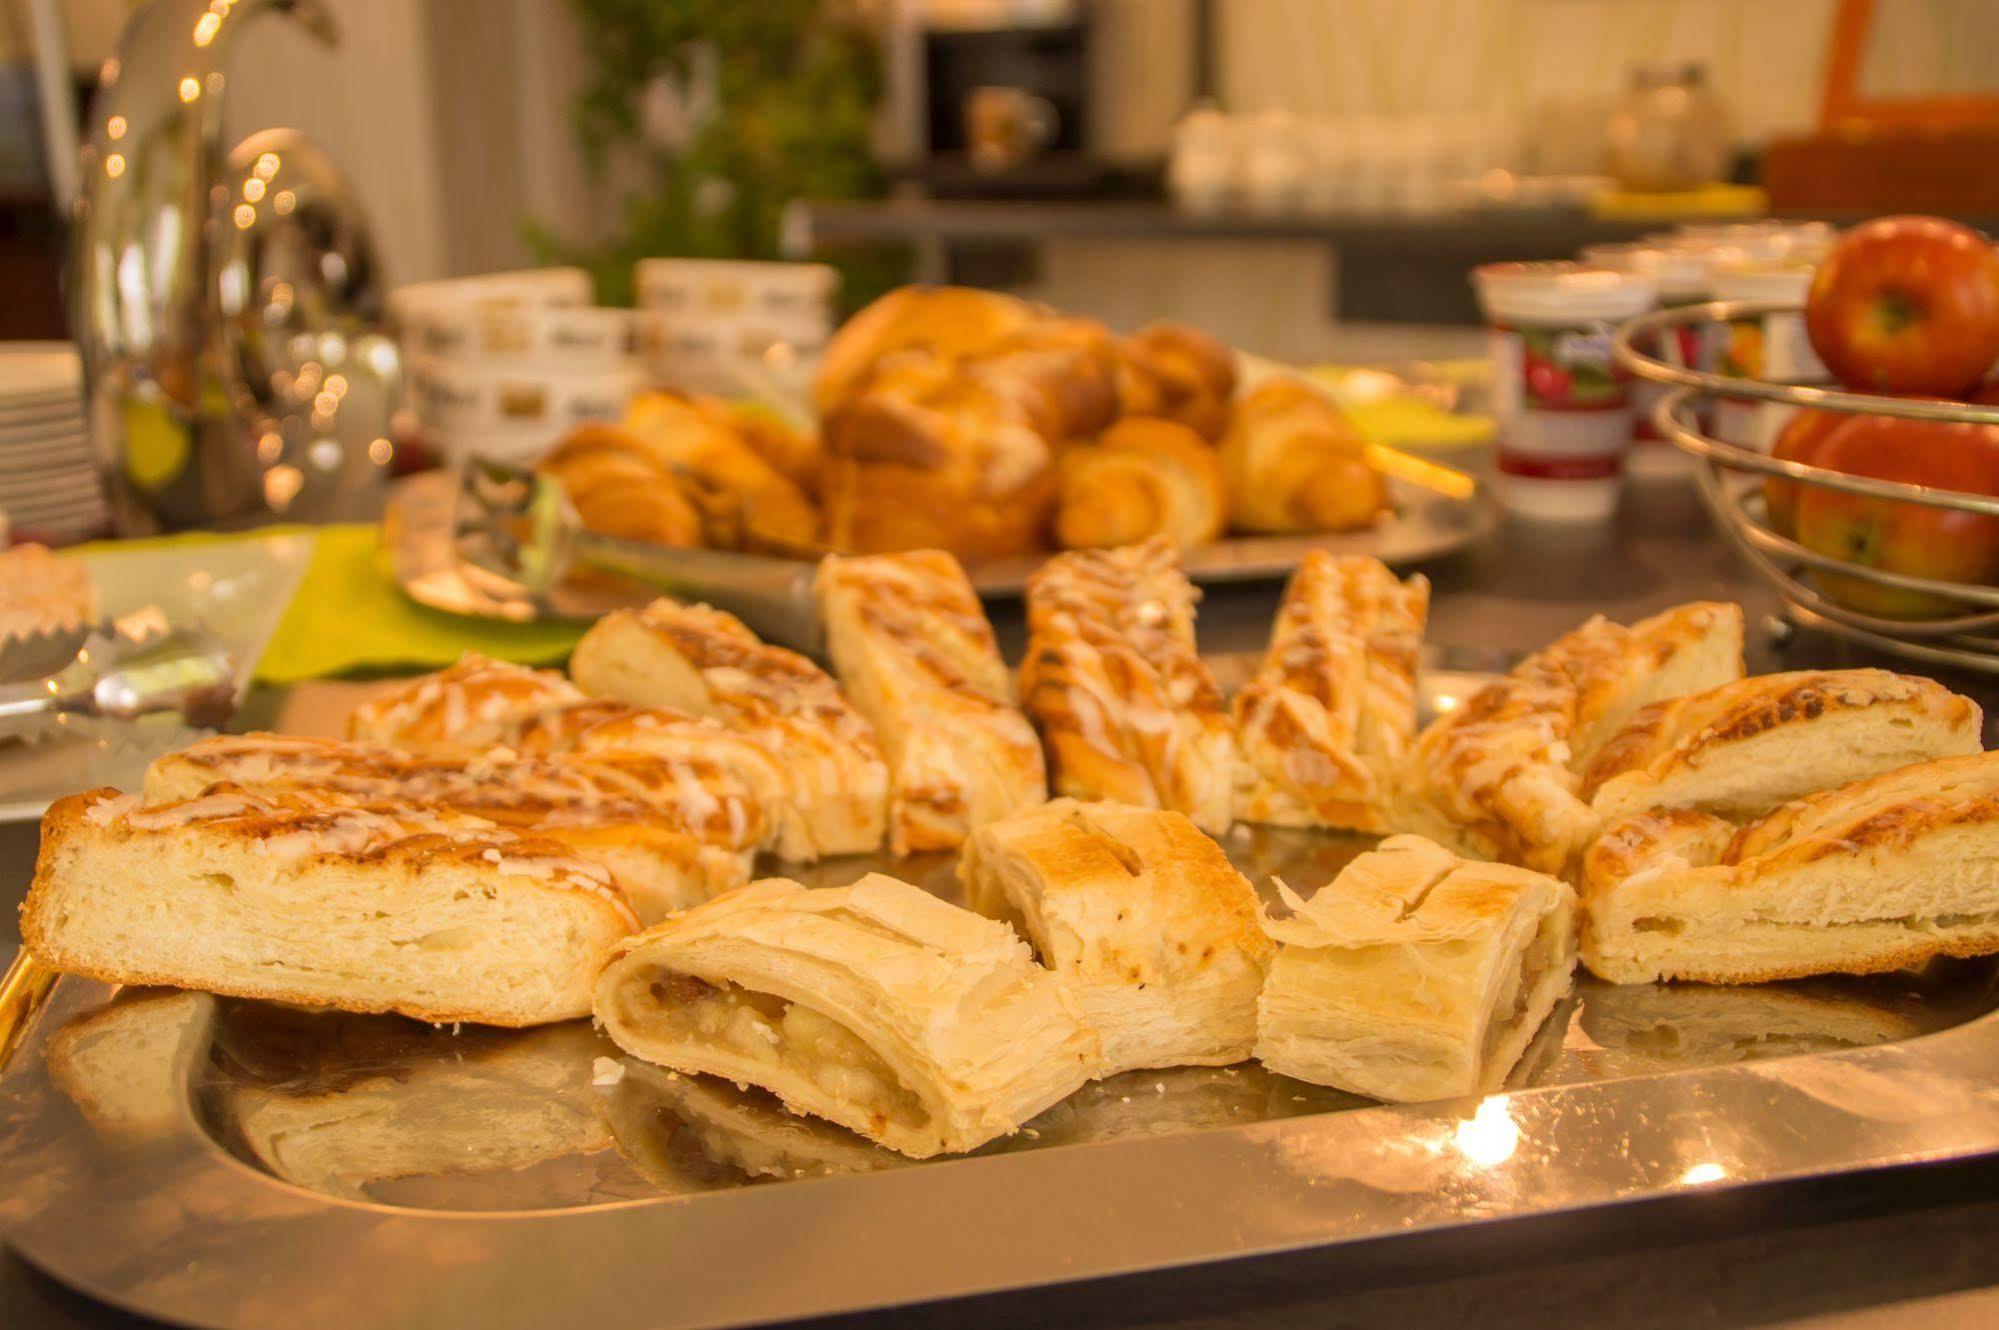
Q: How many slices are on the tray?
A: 13